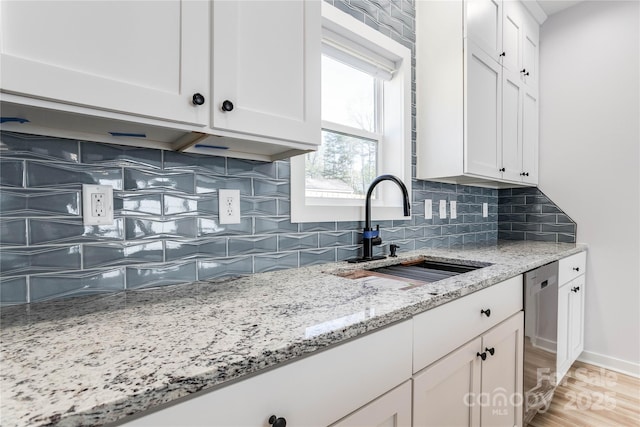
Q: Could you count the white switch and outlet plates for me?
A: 6